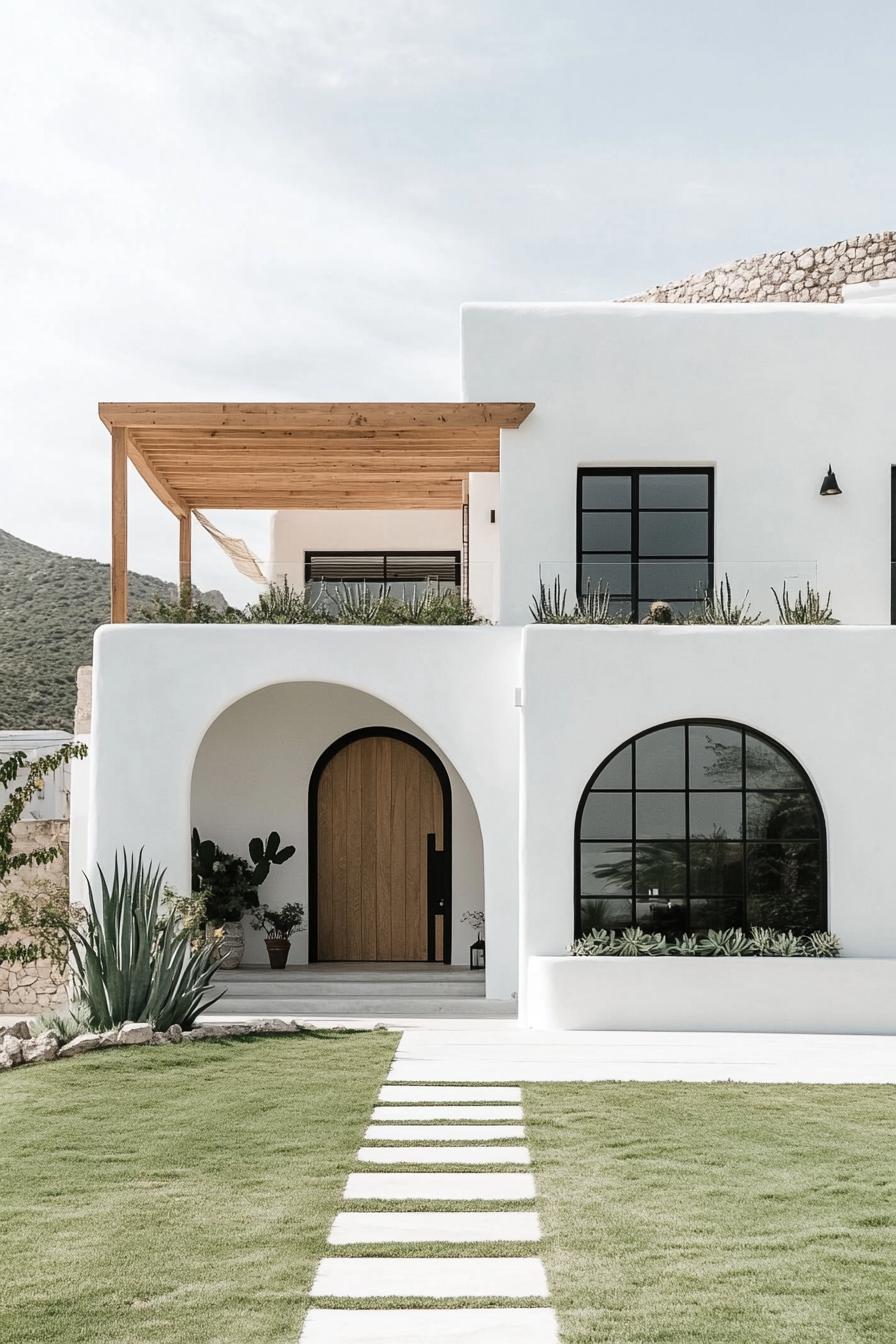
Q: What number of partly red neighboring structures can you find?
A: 0